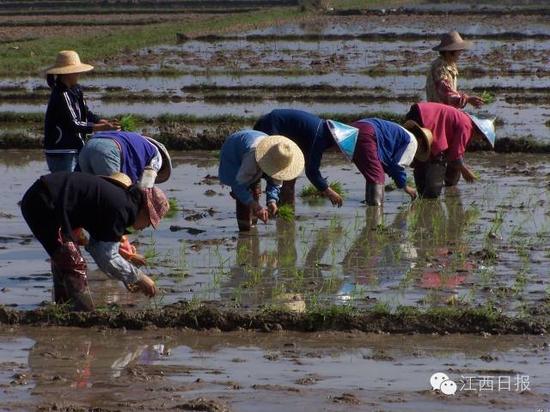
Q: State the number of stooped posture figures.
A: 6